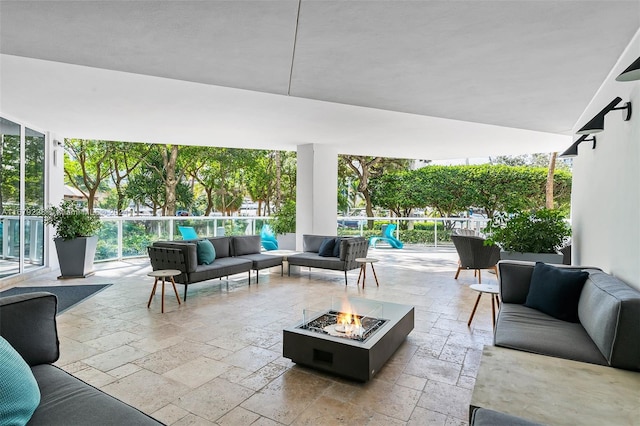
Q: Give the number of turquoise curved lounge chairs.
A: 3